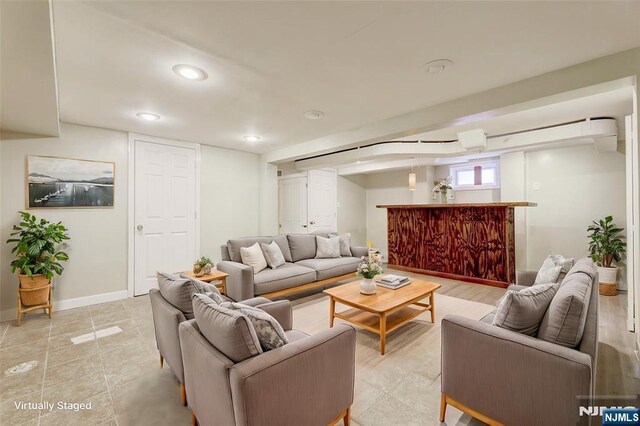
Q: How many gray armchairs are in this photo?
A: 2